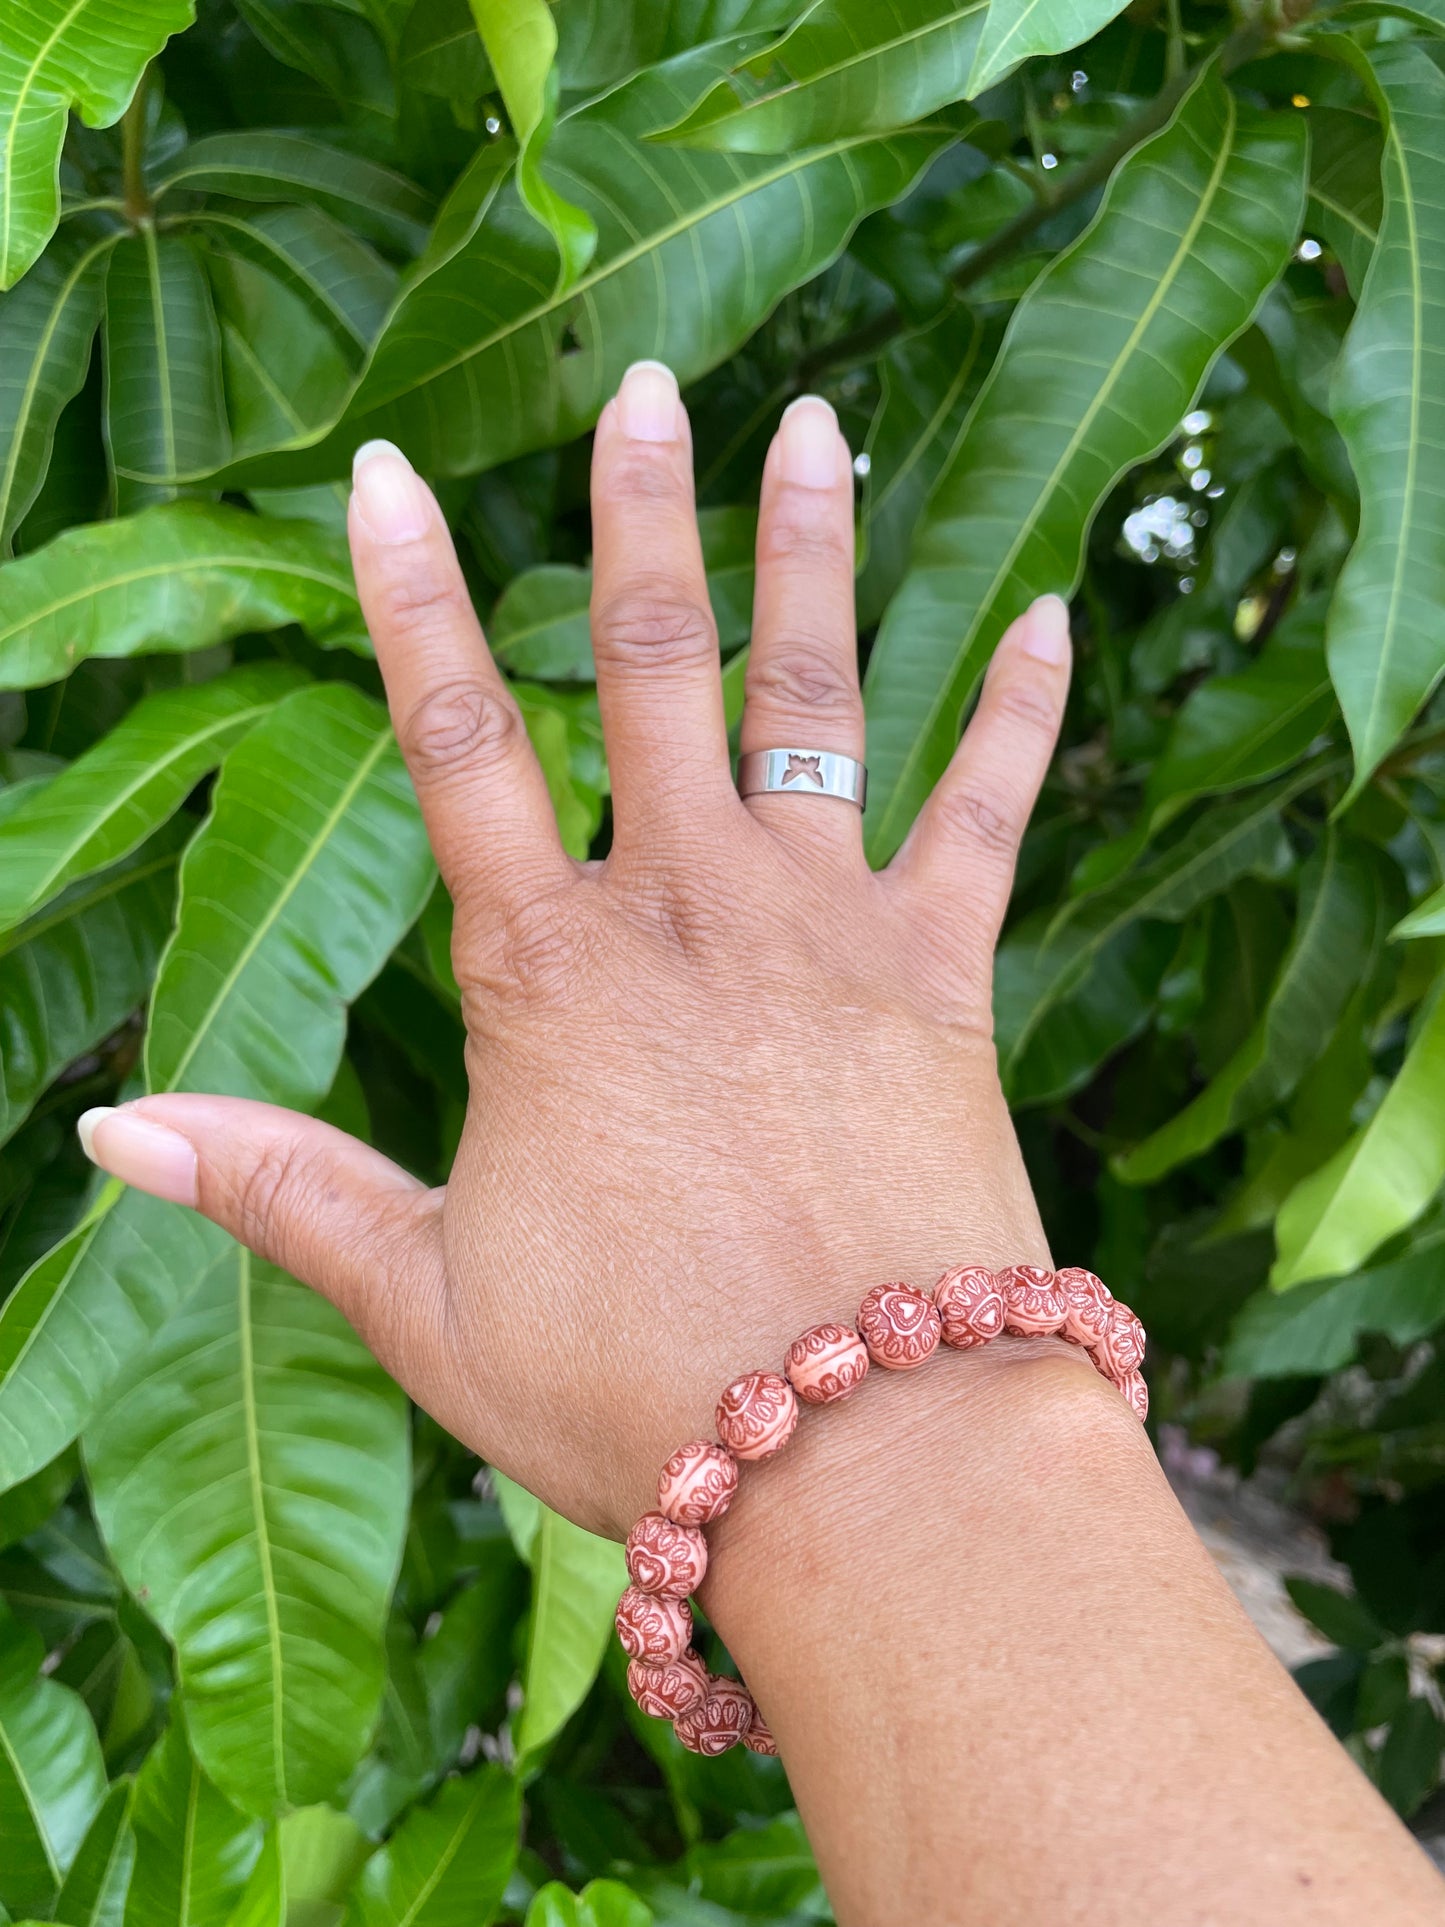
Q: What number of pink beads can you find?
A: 14